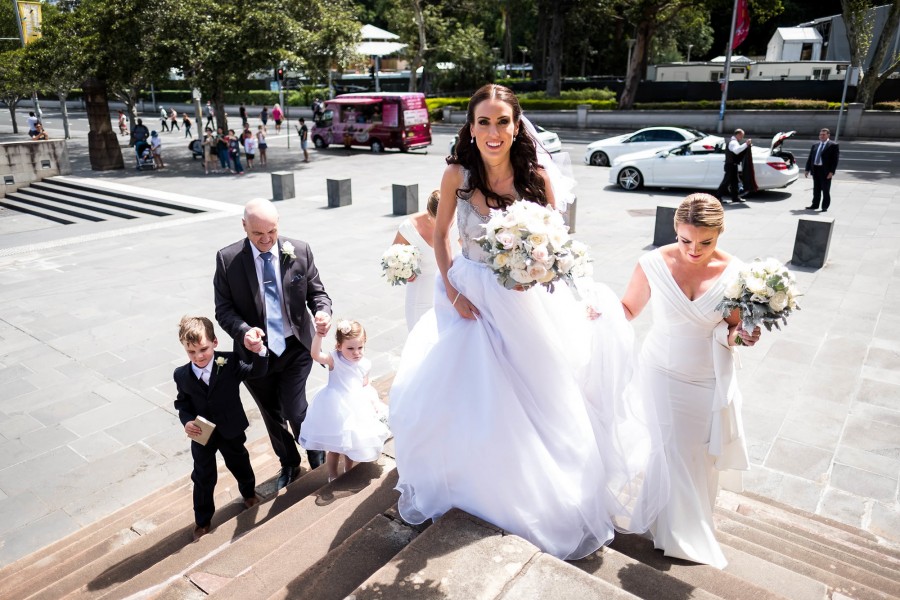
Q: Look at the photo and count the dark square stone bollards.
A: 6